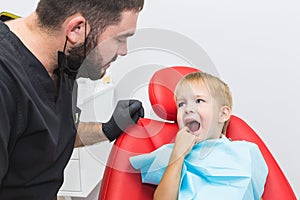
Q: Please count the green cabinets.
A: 0